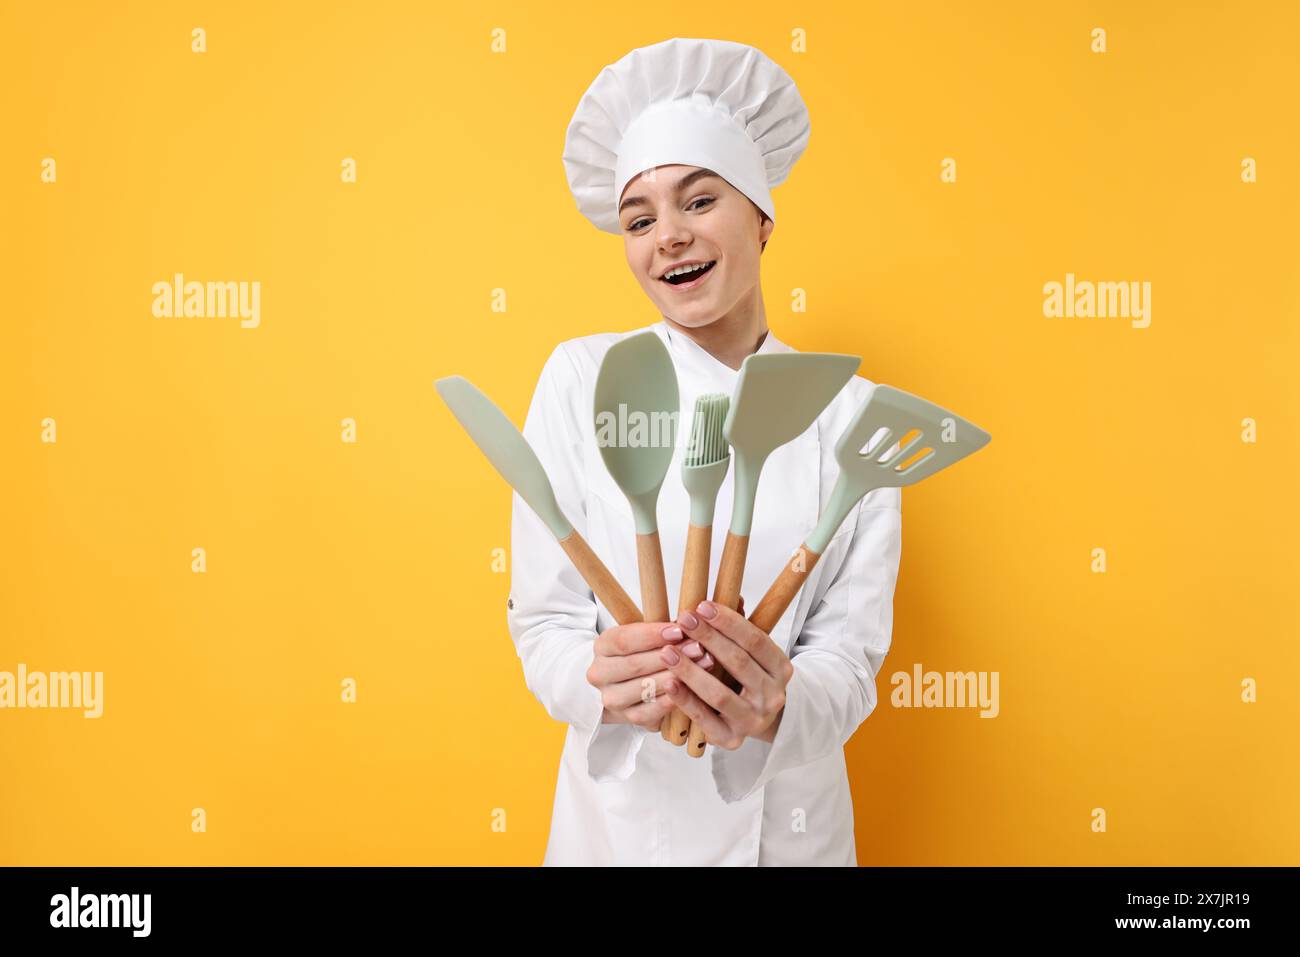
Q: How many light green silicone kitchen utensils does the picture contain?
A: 5